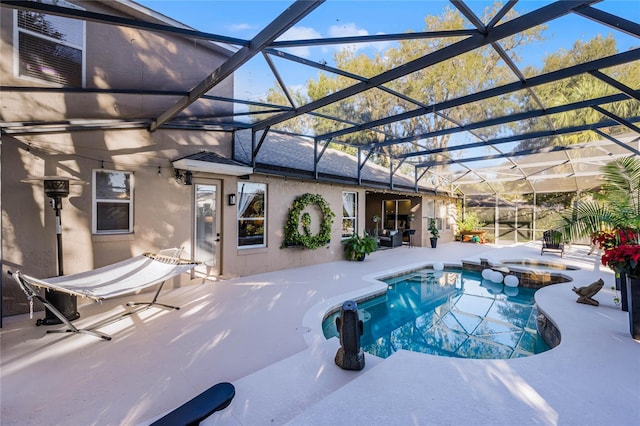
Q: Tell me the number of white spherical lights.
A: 4